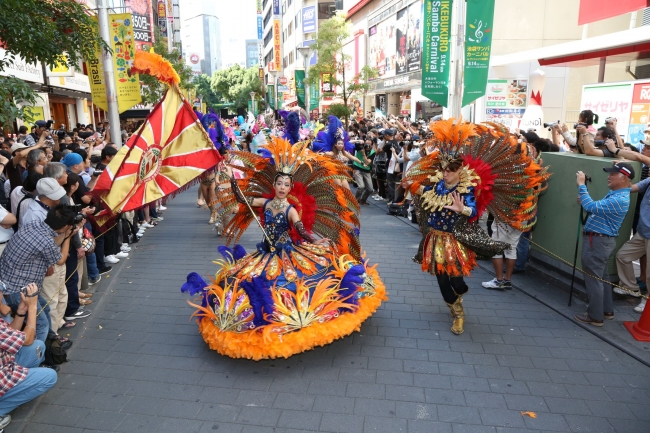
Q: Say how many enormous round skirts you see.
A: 1